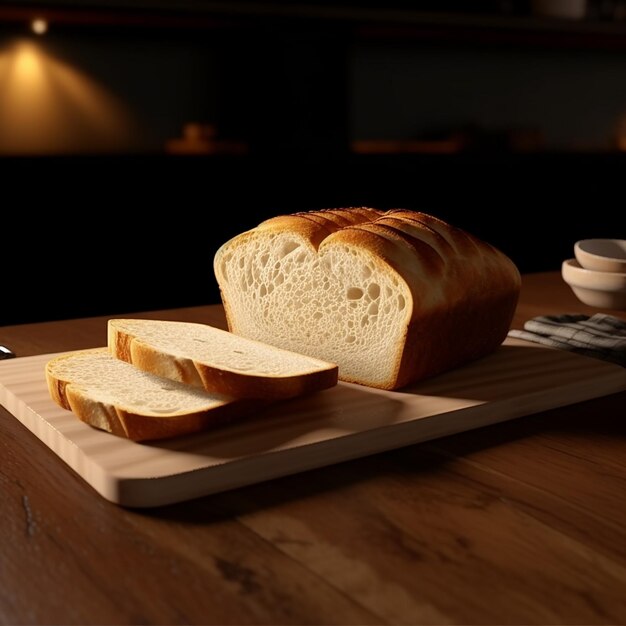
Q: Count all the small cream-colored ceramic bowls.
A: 2